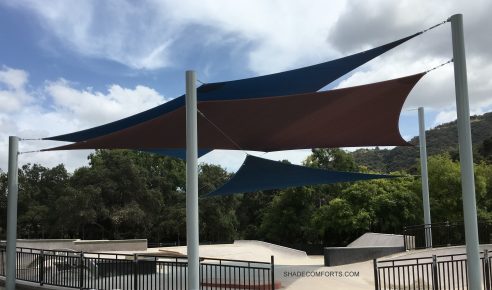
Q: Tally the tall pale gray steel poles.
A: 4